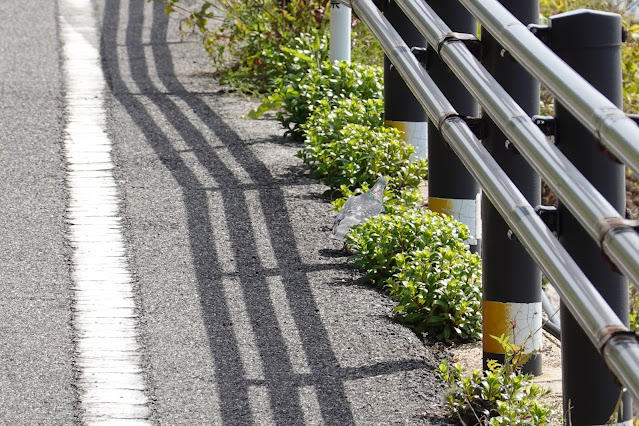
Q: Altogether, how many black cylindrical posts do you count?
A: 4